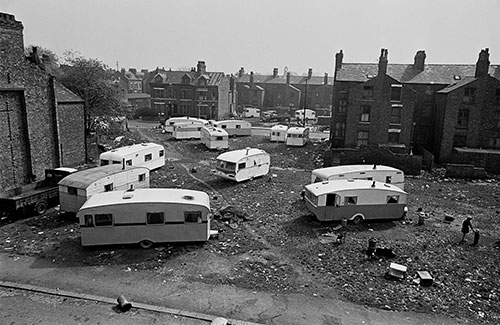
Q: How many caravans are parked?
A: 14